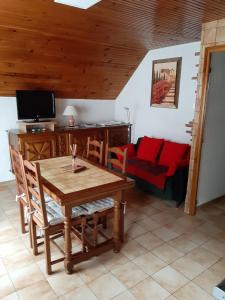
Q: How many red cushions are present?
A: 2